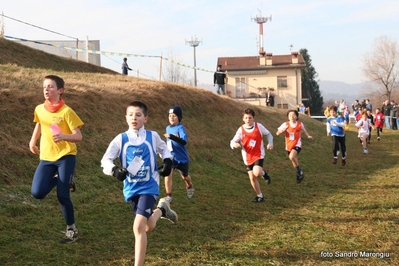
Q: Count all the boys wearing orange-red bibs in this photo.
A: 2